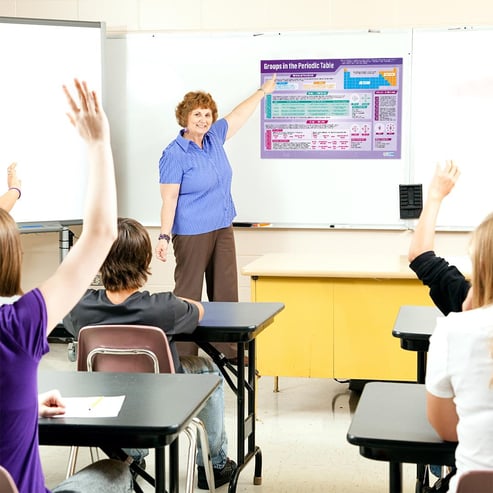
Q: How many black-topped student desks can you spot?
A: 4